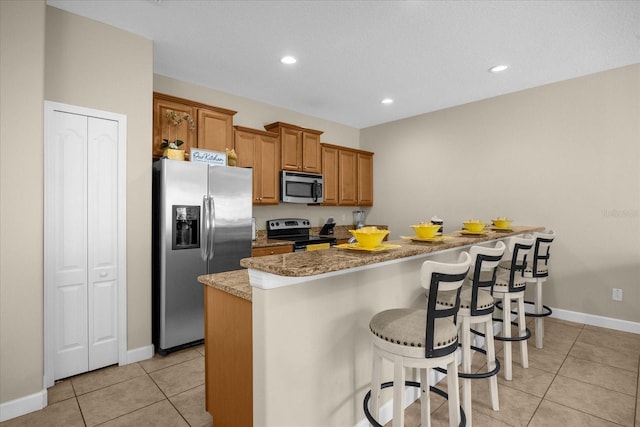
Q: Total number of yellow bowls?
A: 4